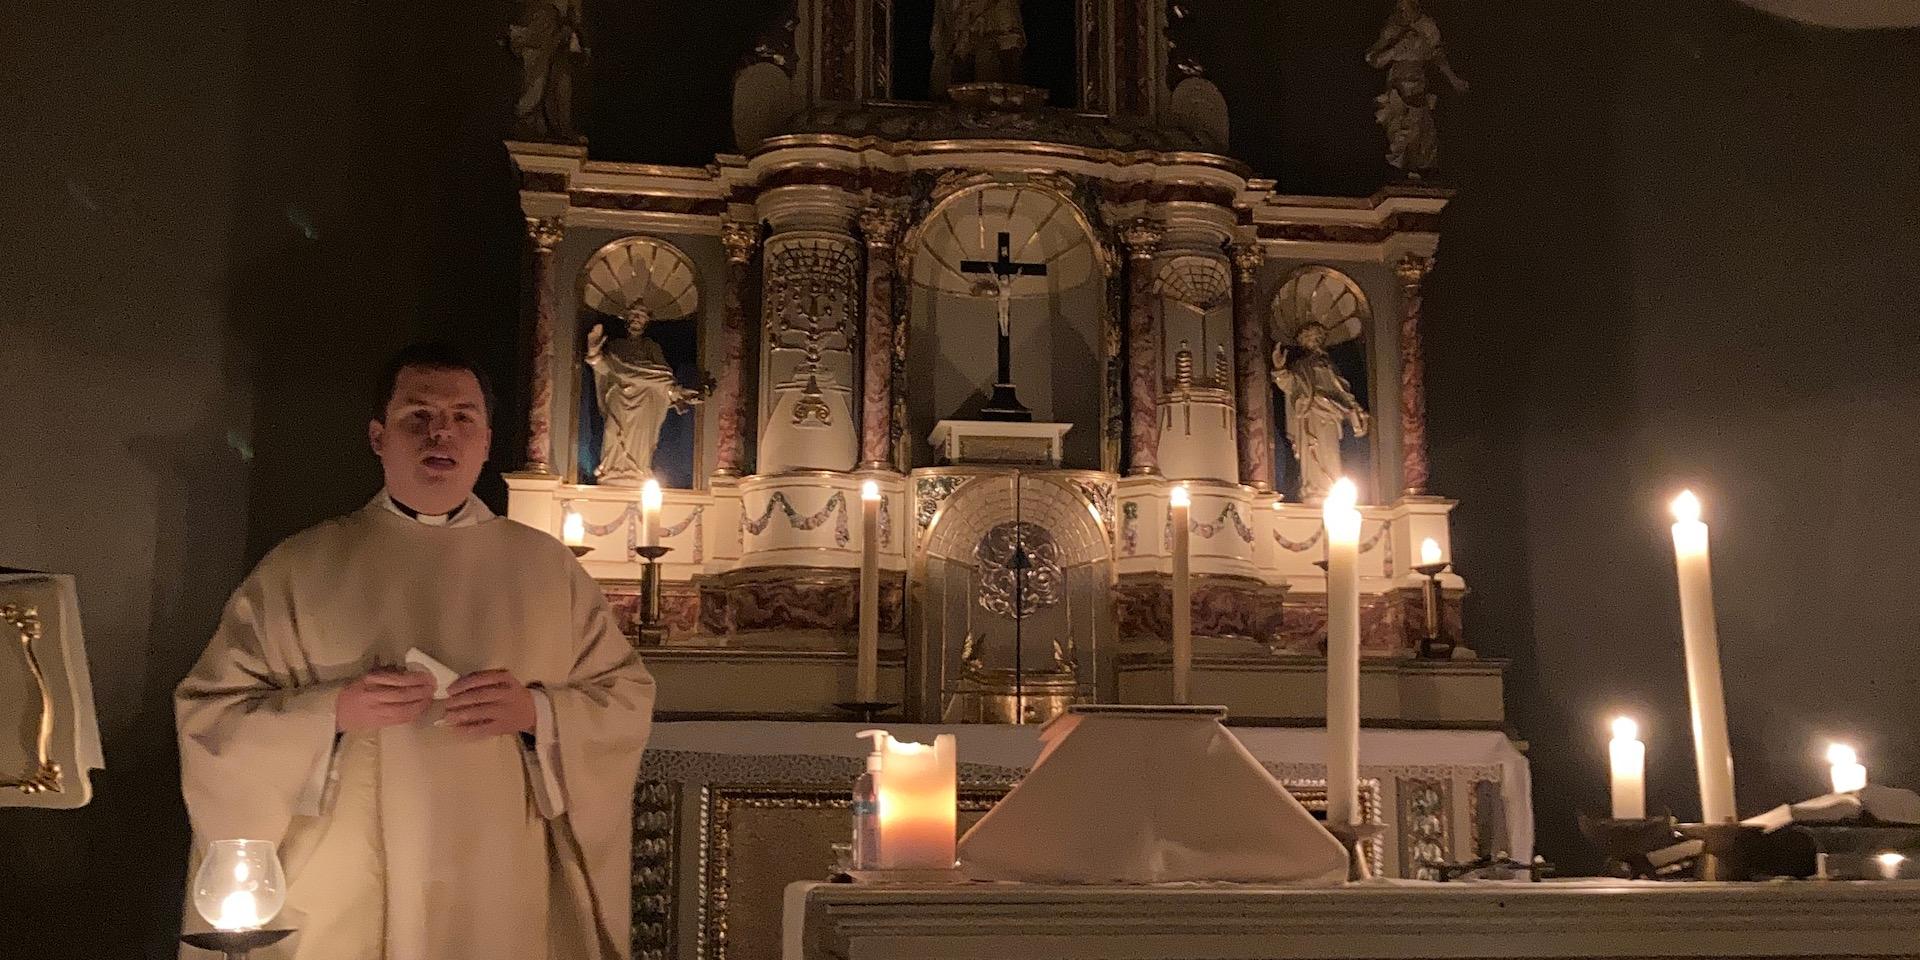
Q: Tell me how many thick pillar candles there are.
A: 1